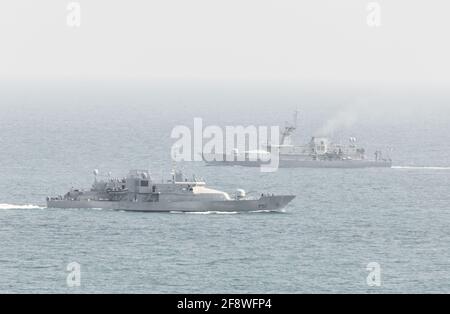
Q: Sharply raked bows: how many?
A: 2